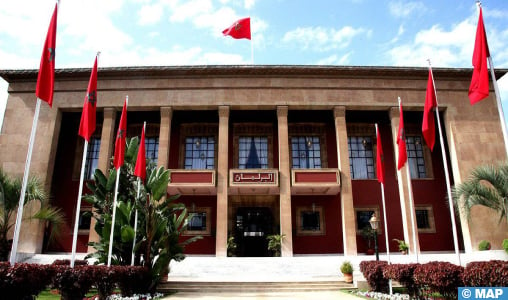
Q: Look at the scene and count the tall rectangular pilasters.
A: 6